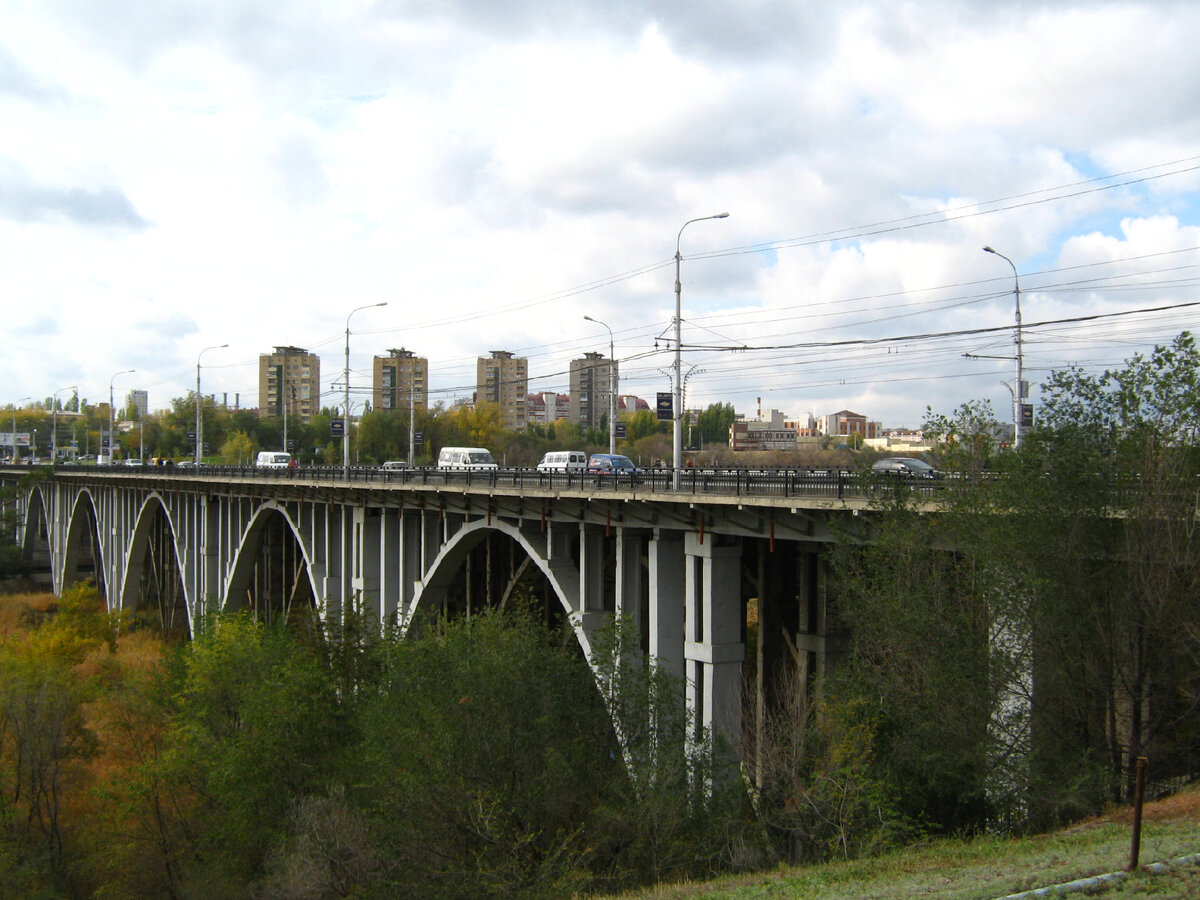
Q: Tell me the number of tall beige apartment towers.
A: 4